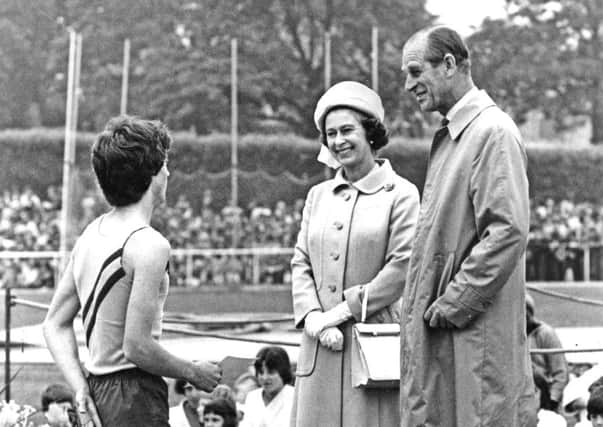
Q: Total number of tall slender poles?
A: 6